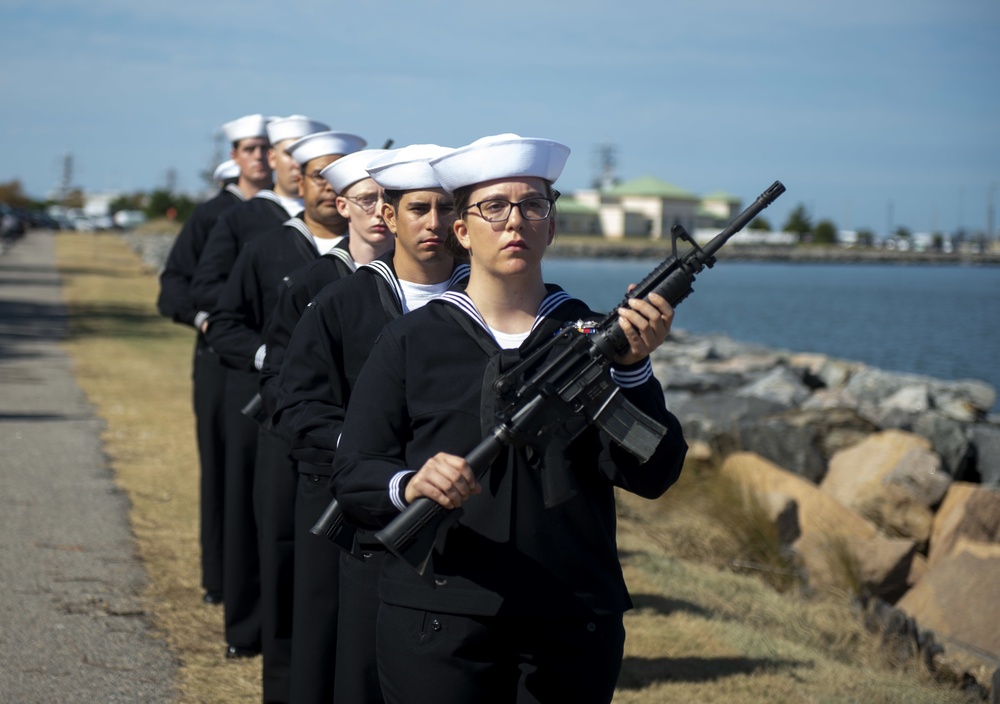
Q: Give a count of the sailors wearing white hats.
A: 7